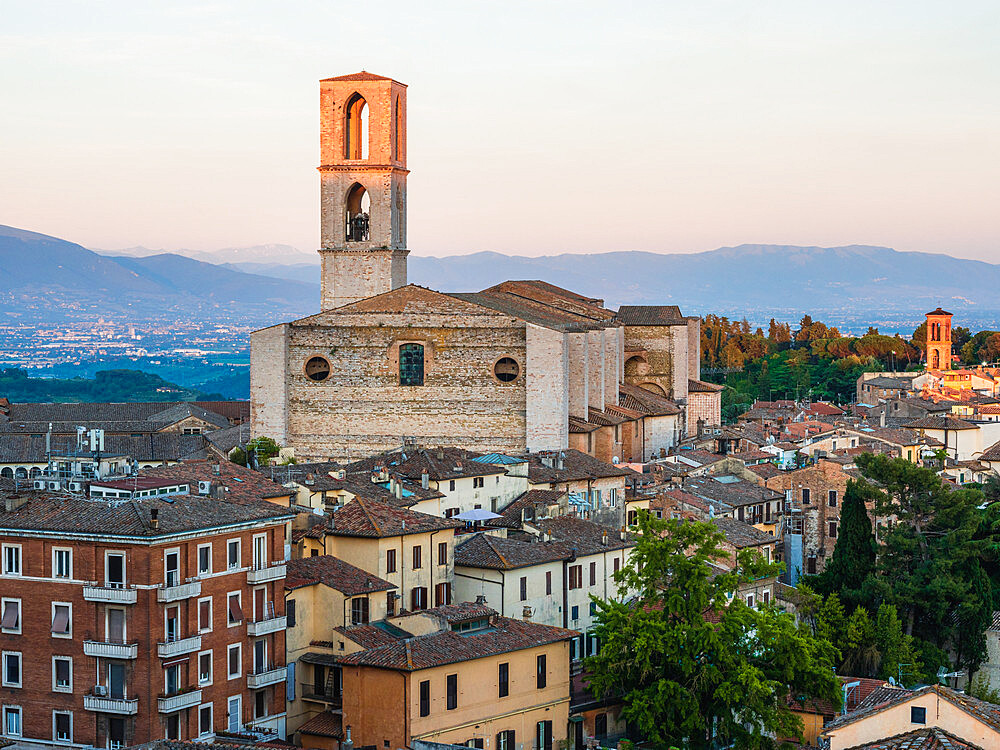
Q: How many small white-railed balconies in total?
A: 9